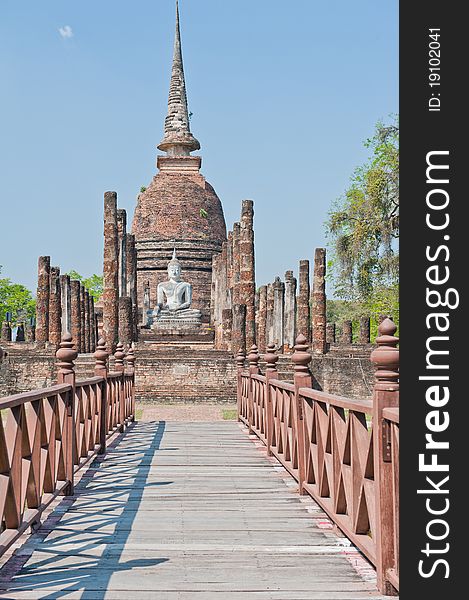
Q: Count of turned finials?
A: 9